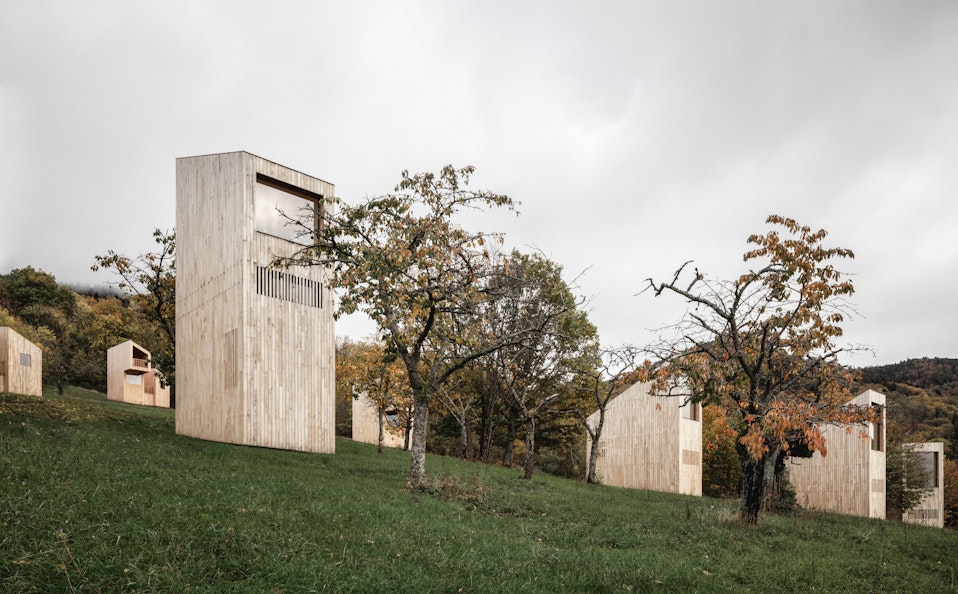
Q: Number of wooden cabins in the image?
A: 7